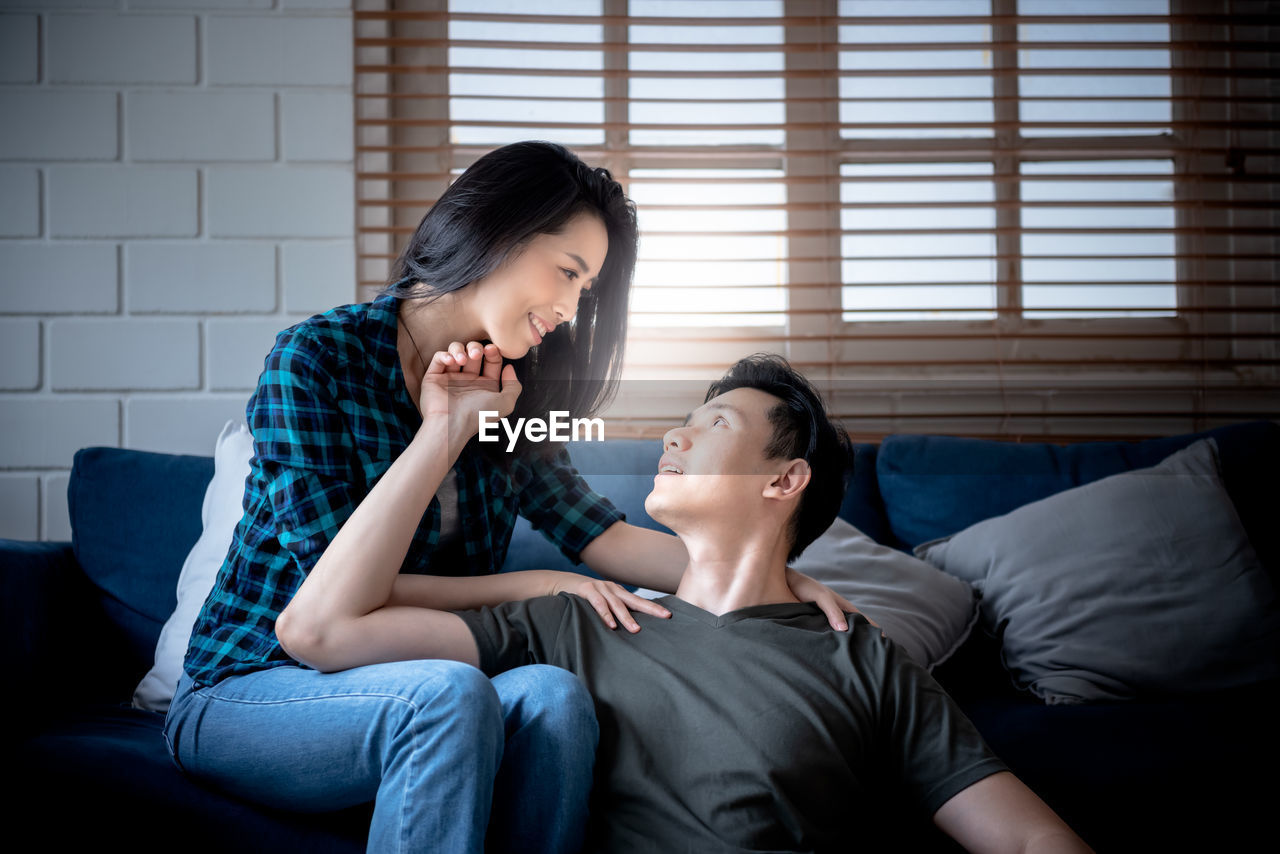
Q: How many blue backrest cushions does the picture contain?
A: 3